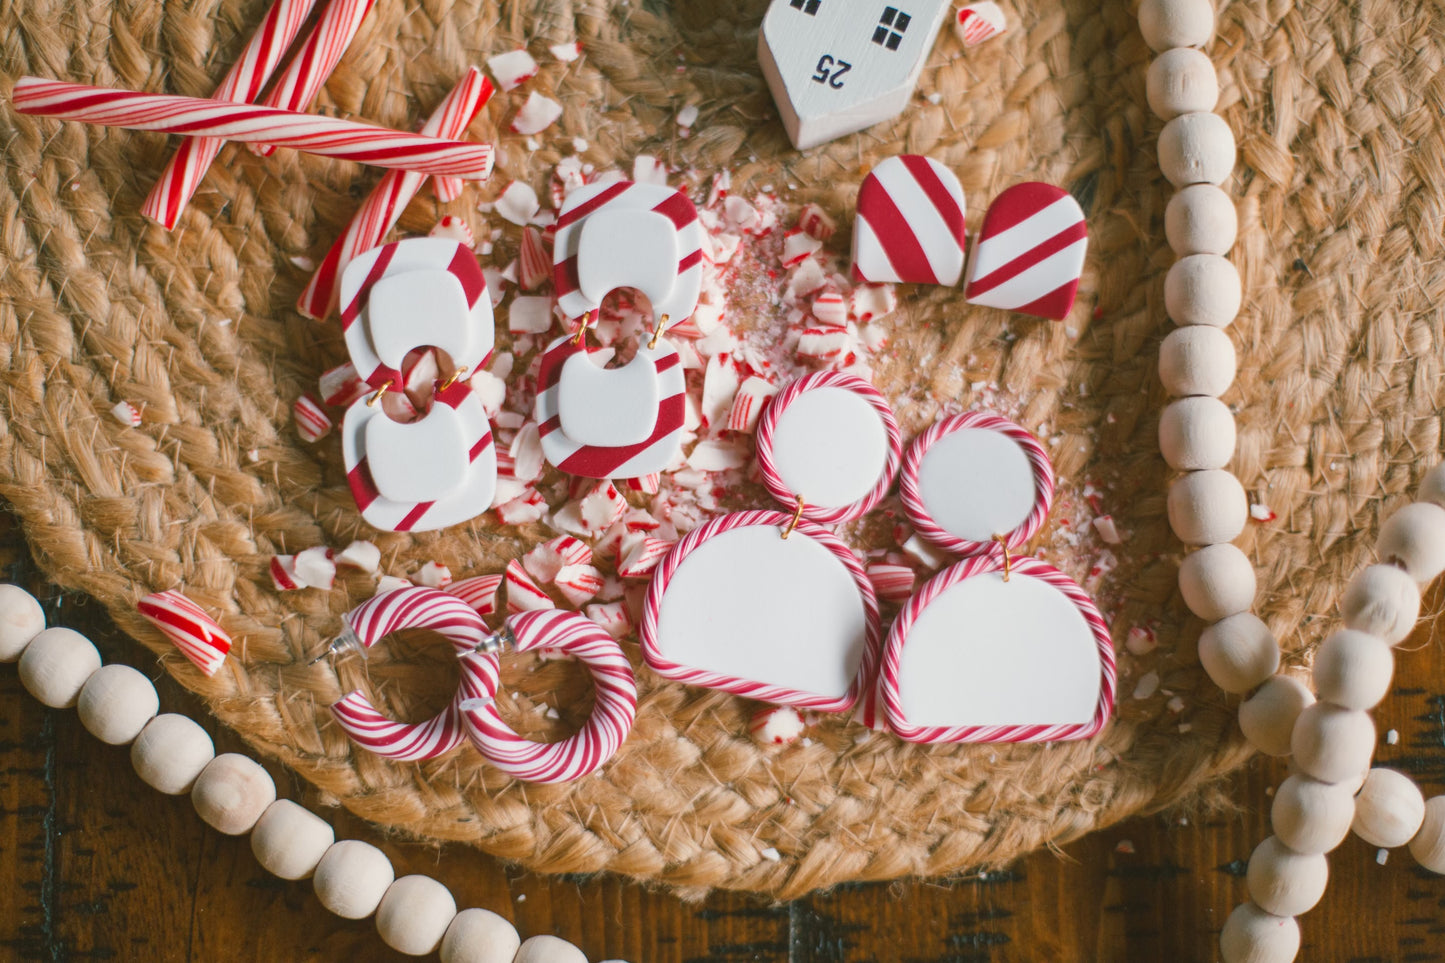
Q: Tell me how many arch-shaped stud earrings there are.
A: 2